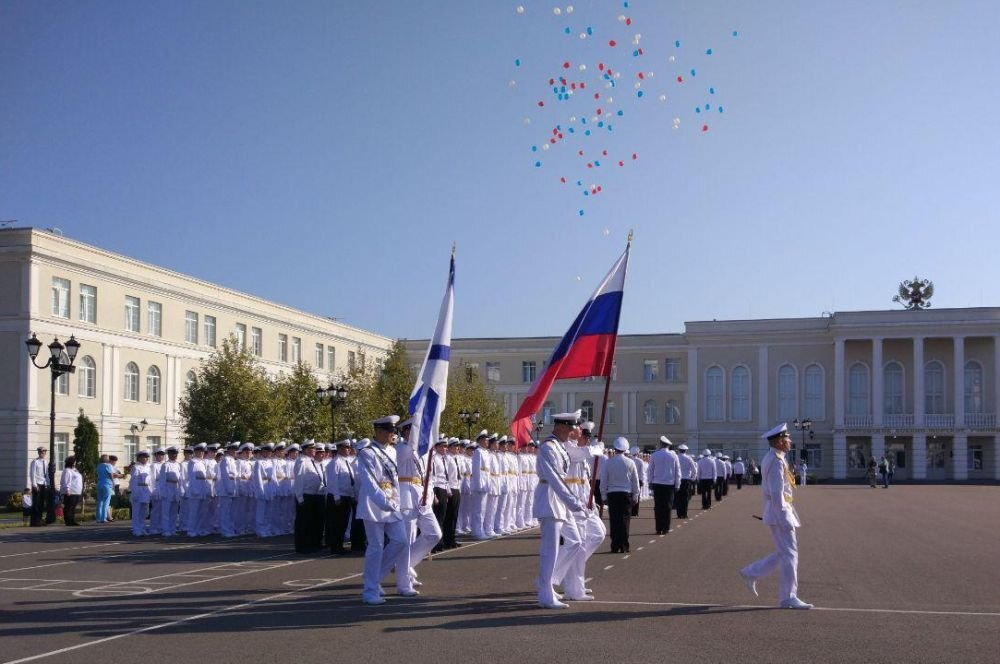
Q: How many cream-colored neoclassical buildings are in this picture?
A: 2